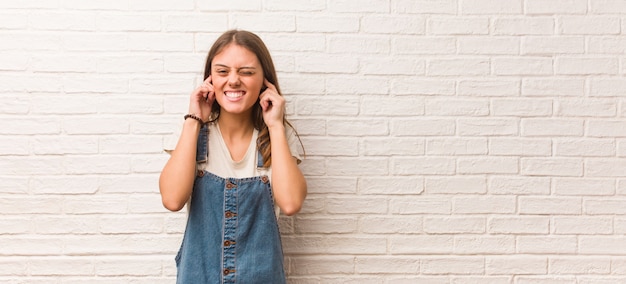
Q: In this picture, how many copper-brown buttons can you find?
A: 6